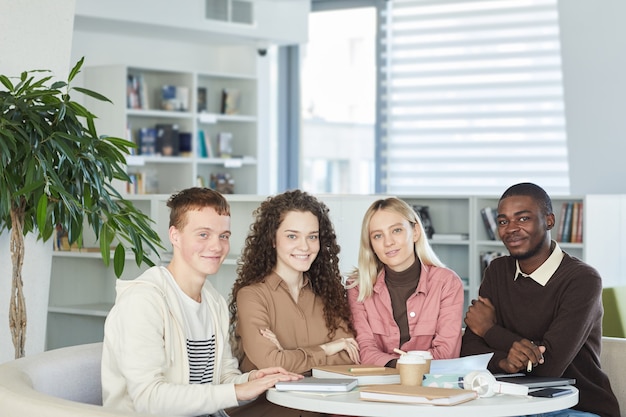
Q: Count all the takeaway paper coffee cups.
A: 2